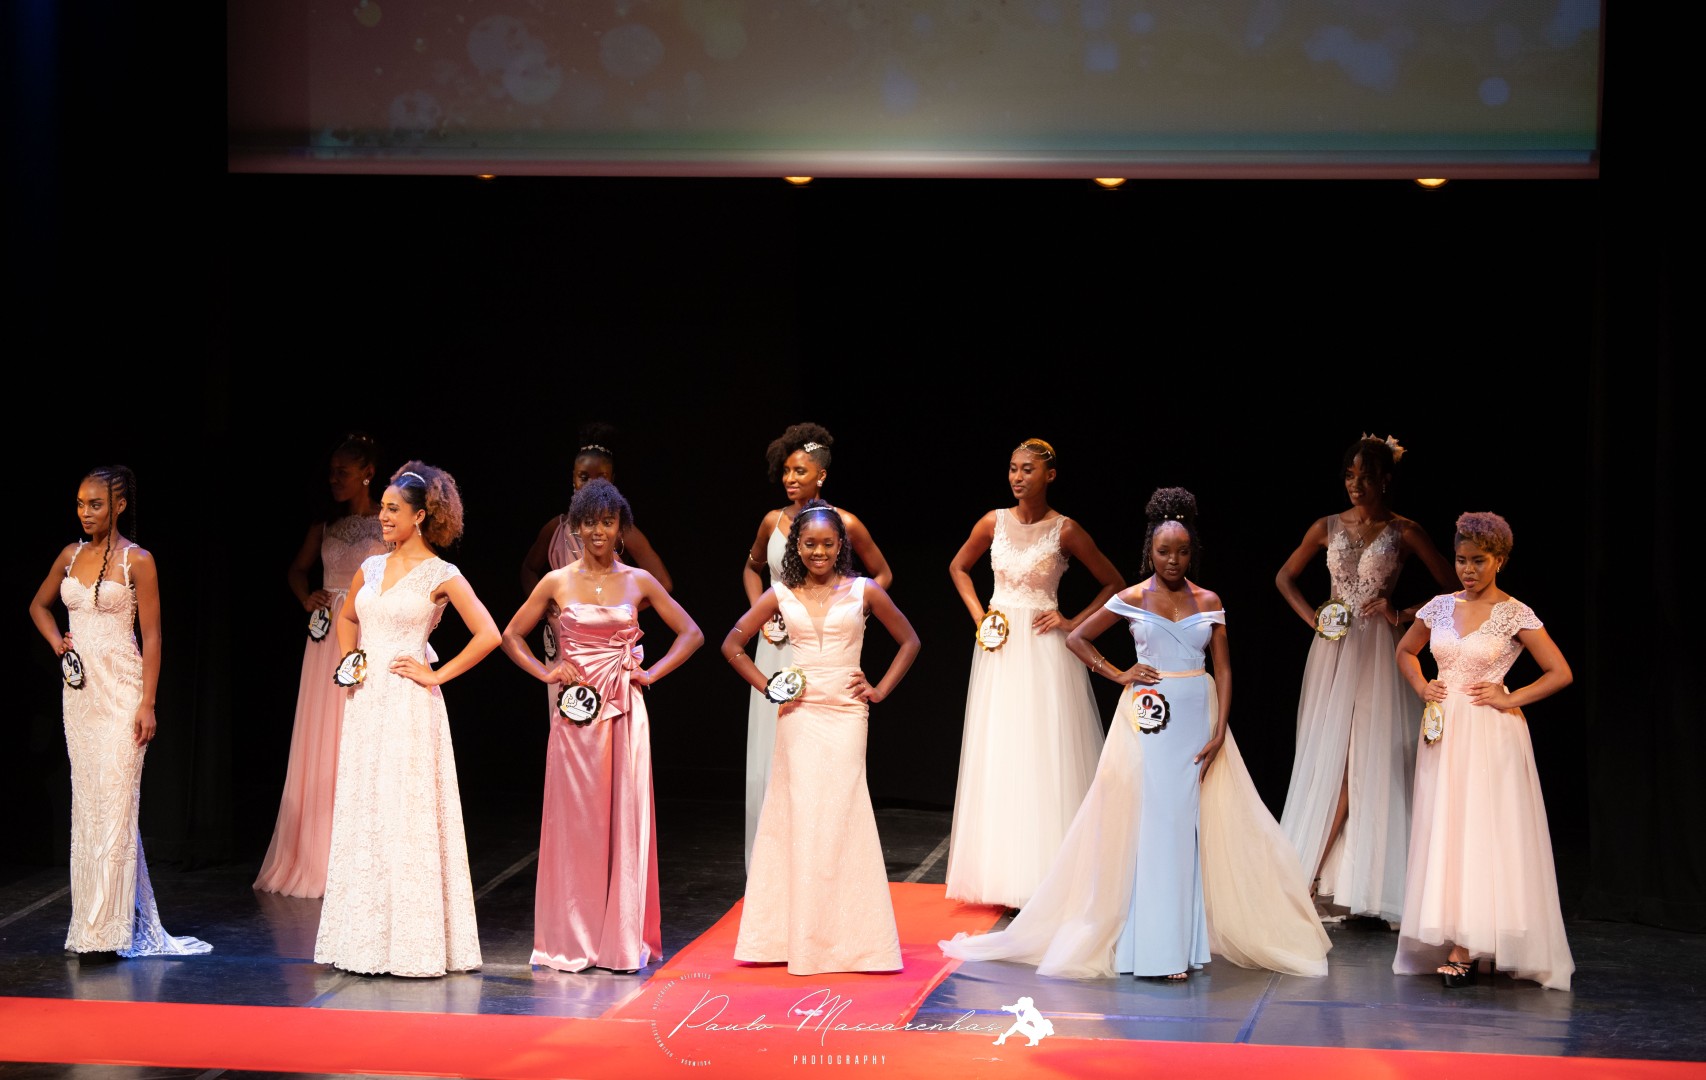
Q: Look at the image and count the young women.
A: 11